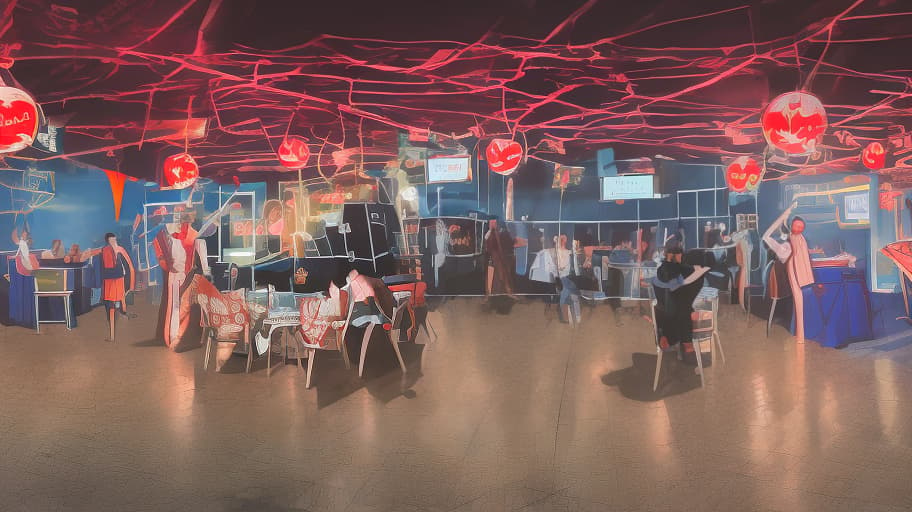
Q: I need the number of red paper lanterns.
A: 7